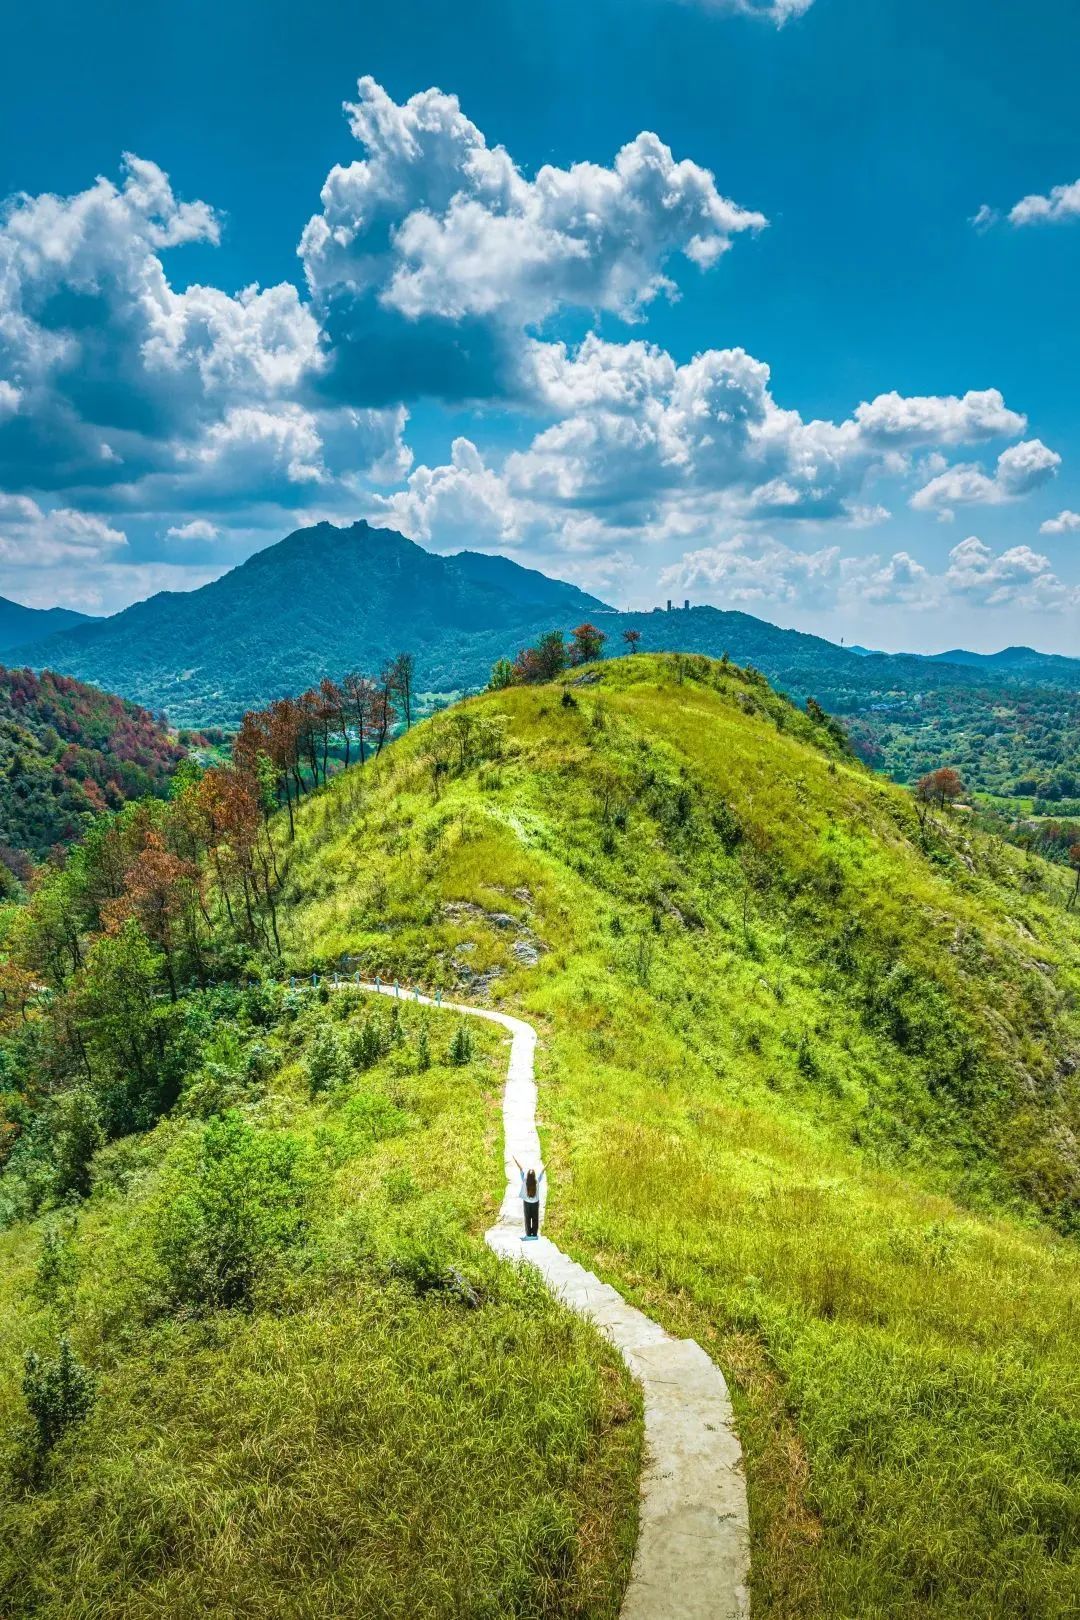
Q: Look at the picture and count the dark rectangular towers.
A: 2